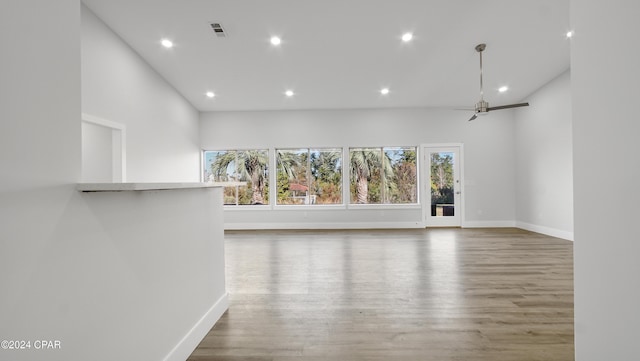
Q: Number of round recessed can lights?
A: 8